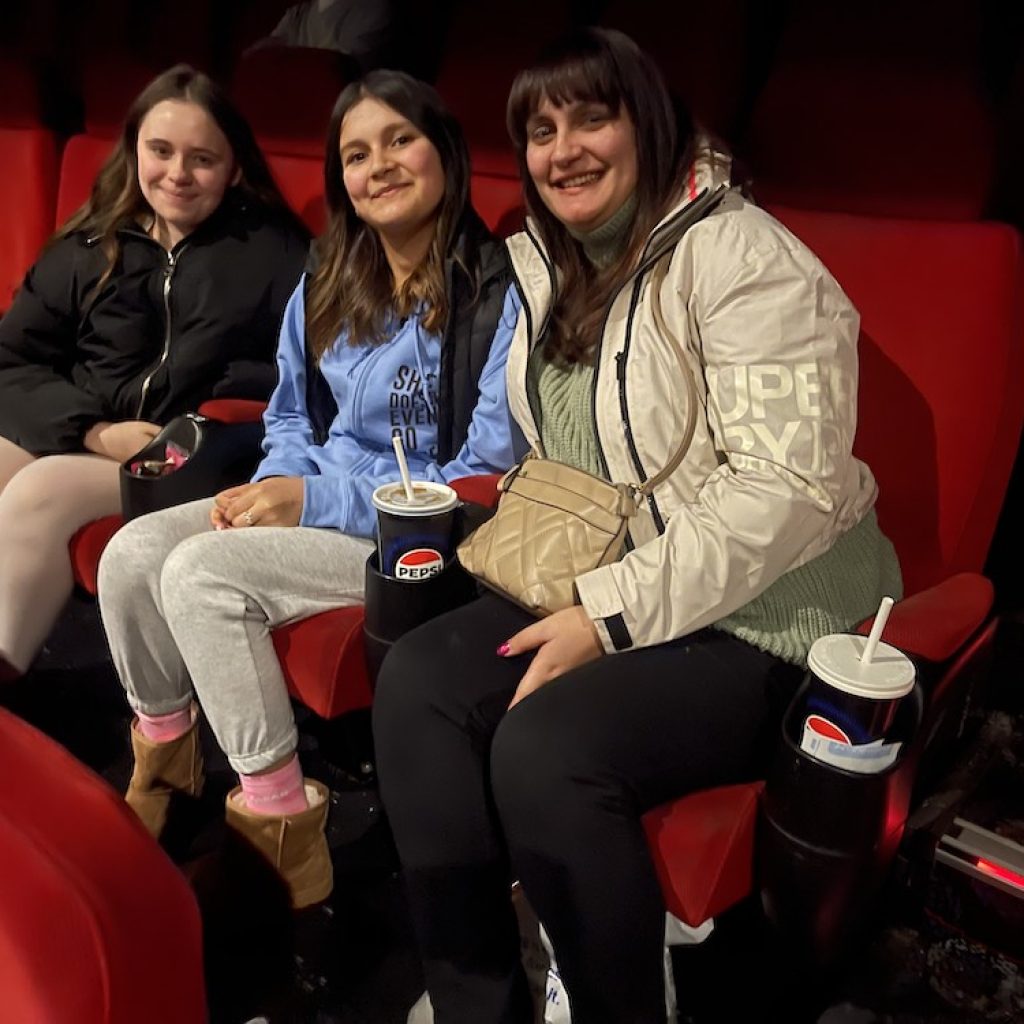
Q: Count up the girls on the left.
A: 2